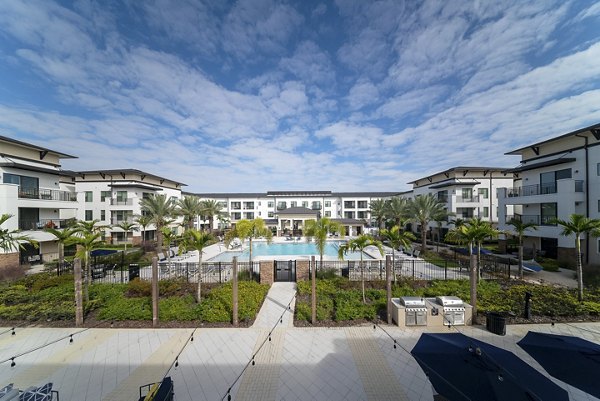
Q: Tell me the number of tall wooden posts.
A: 6